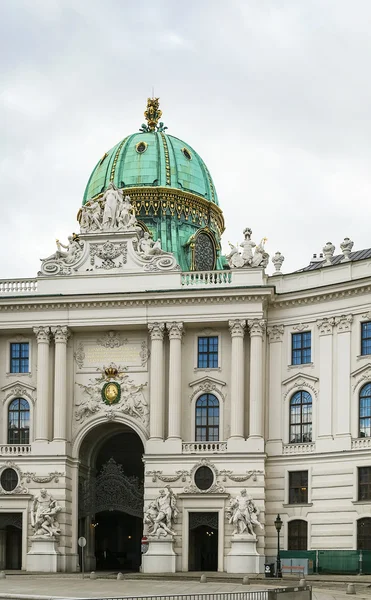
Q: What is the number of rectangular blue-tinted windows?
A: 4